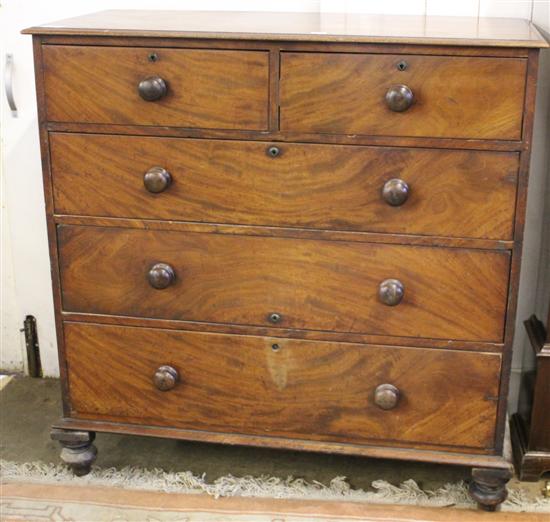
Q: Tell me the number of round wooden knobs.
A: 8